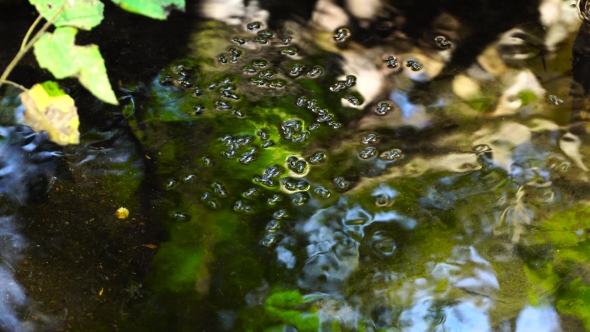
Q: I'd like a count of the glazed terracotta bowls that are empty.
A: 0